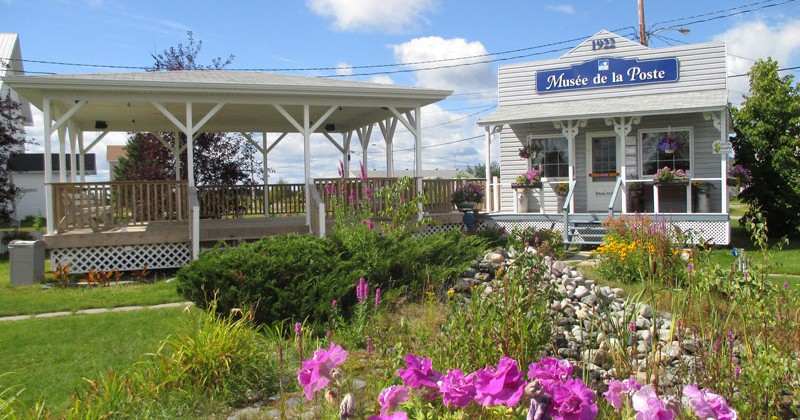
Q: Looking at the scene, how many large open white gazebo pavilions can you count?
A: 1